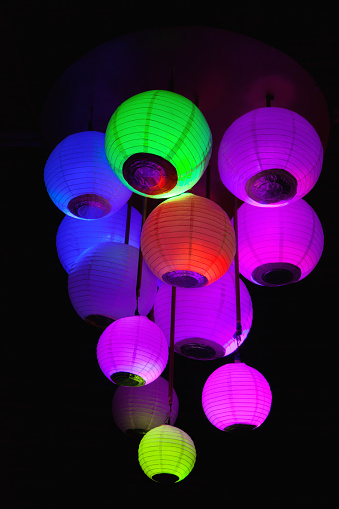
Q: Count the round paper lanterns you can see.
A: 12